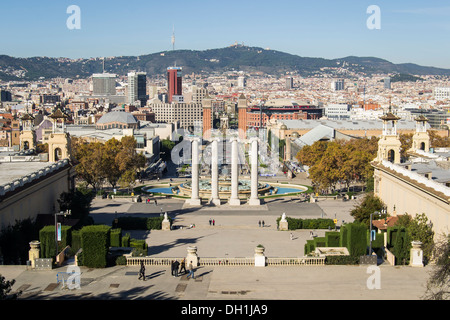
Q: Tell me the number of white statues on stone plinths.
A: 2